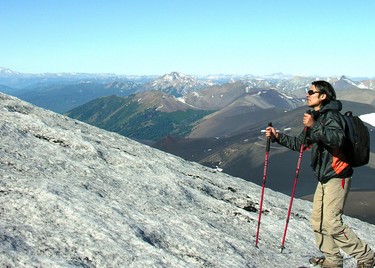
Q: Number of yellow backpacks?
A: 0